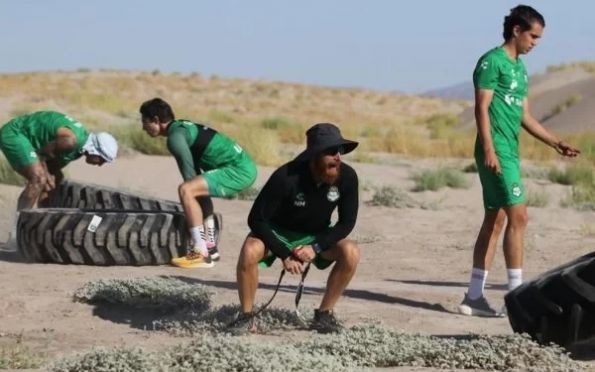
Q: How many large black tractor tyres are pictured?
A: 3